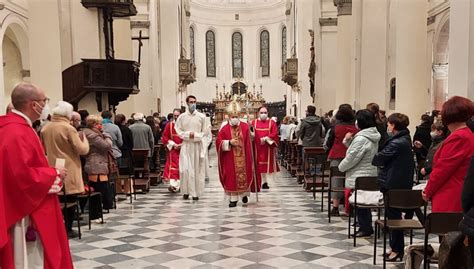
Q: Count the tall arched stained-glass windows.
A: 5